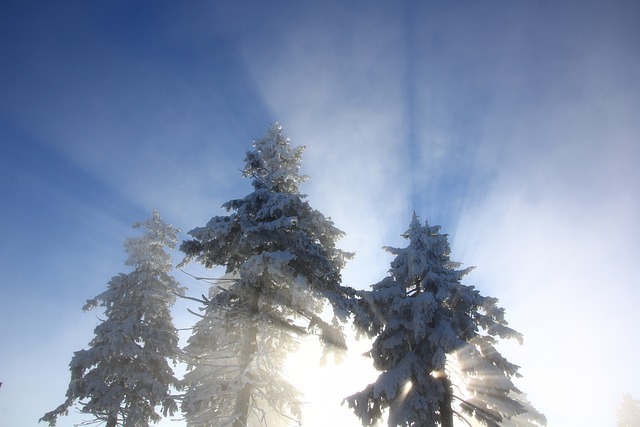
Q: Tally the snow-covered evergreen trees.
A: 3